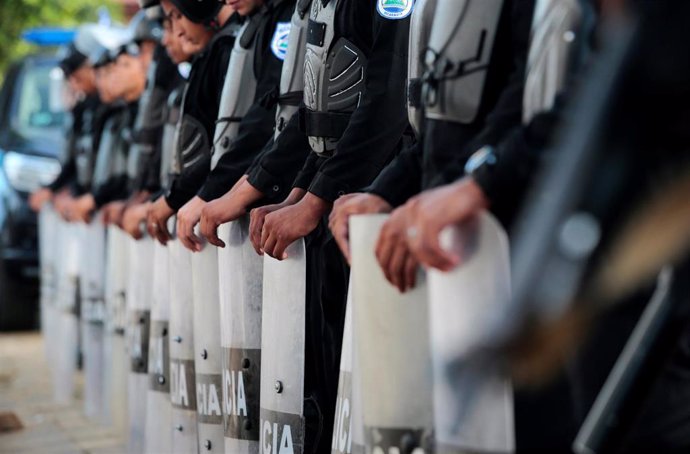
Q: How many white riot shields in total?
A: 13